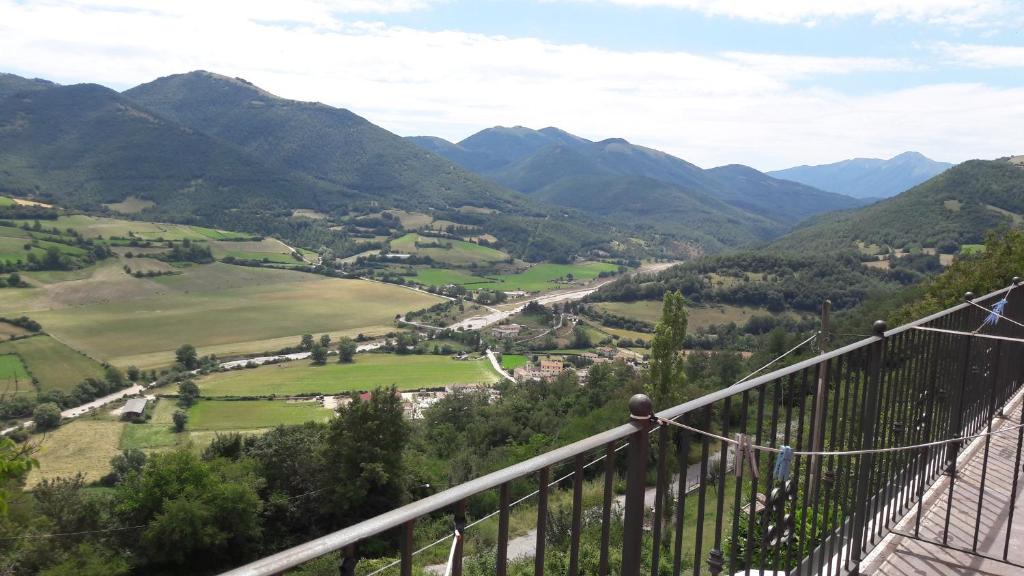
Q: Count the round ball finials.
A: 4